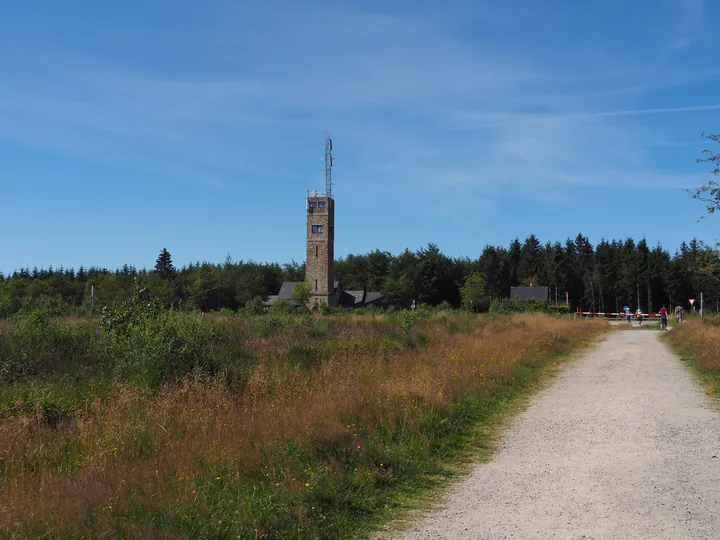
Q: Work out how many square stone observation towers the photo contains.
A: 1